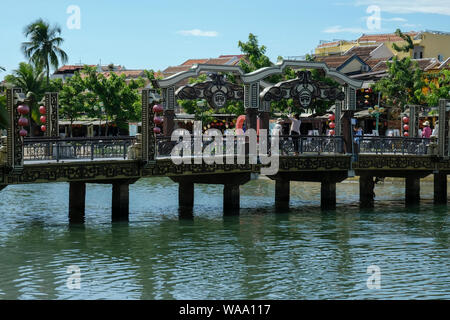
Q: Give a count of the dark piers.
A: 9